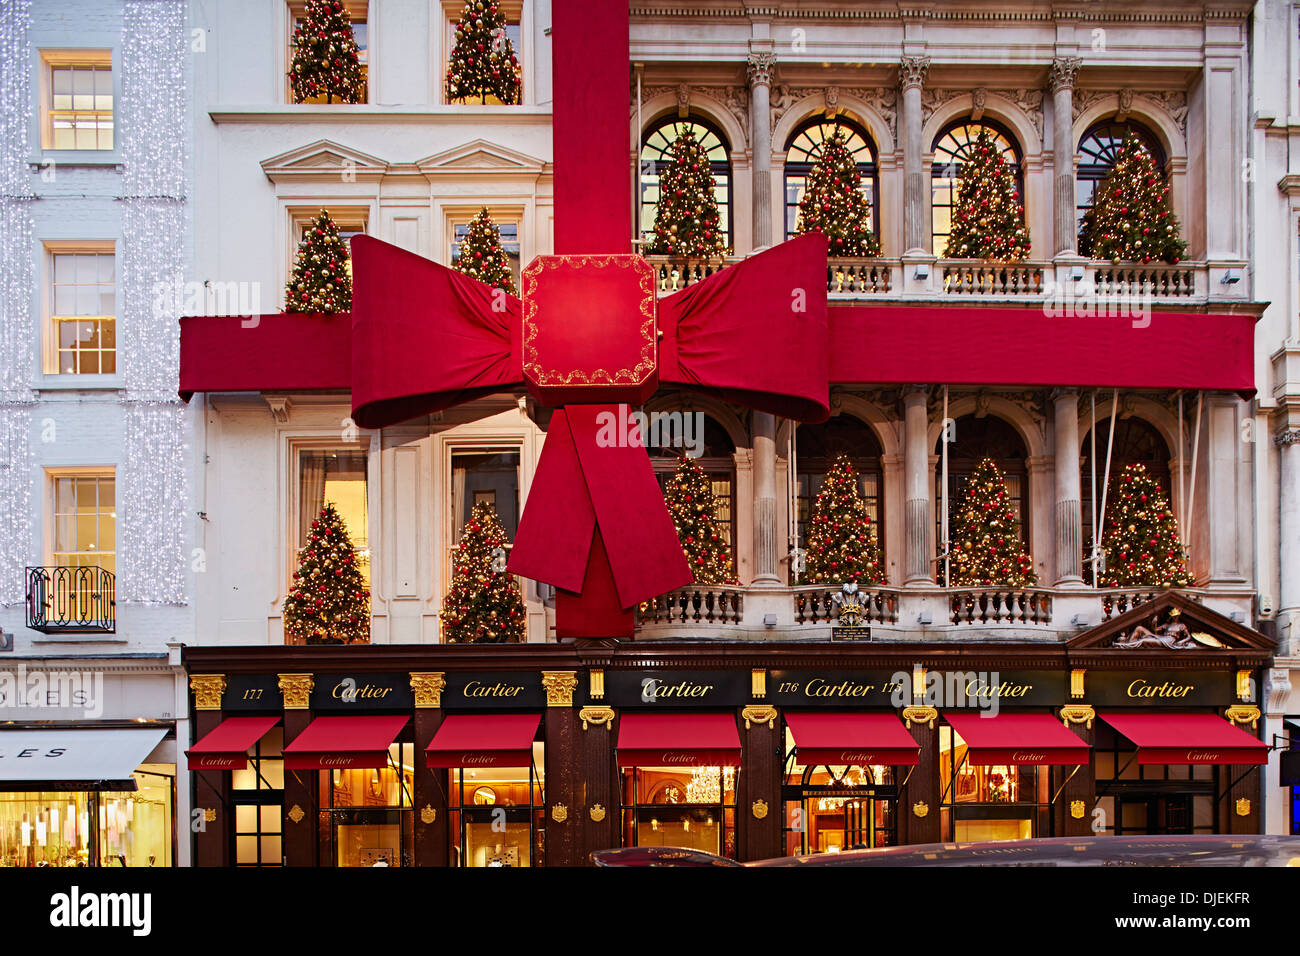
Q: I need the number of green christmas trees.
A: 14